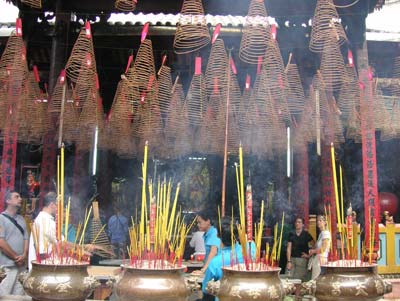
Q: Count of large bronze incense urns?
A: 4